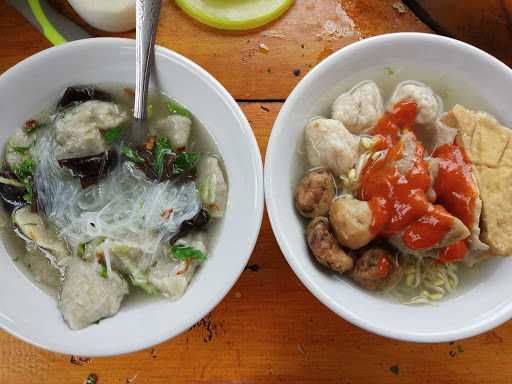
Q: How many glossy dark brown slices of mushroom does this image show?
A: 5